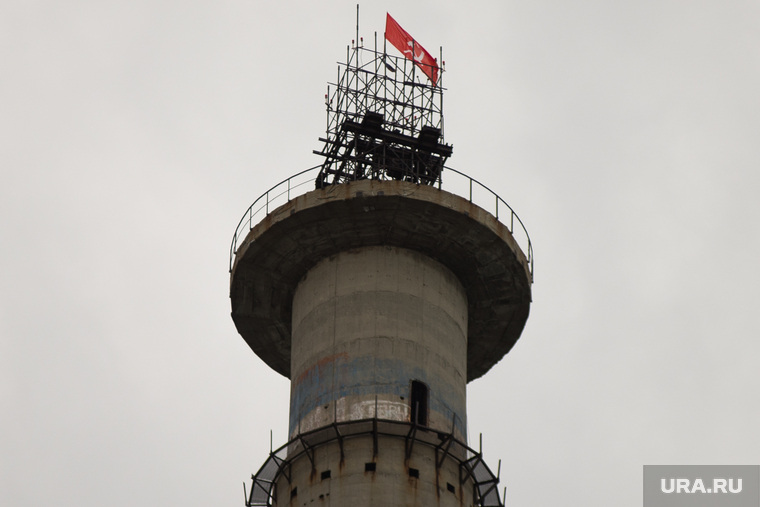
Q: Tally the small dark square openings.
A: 5